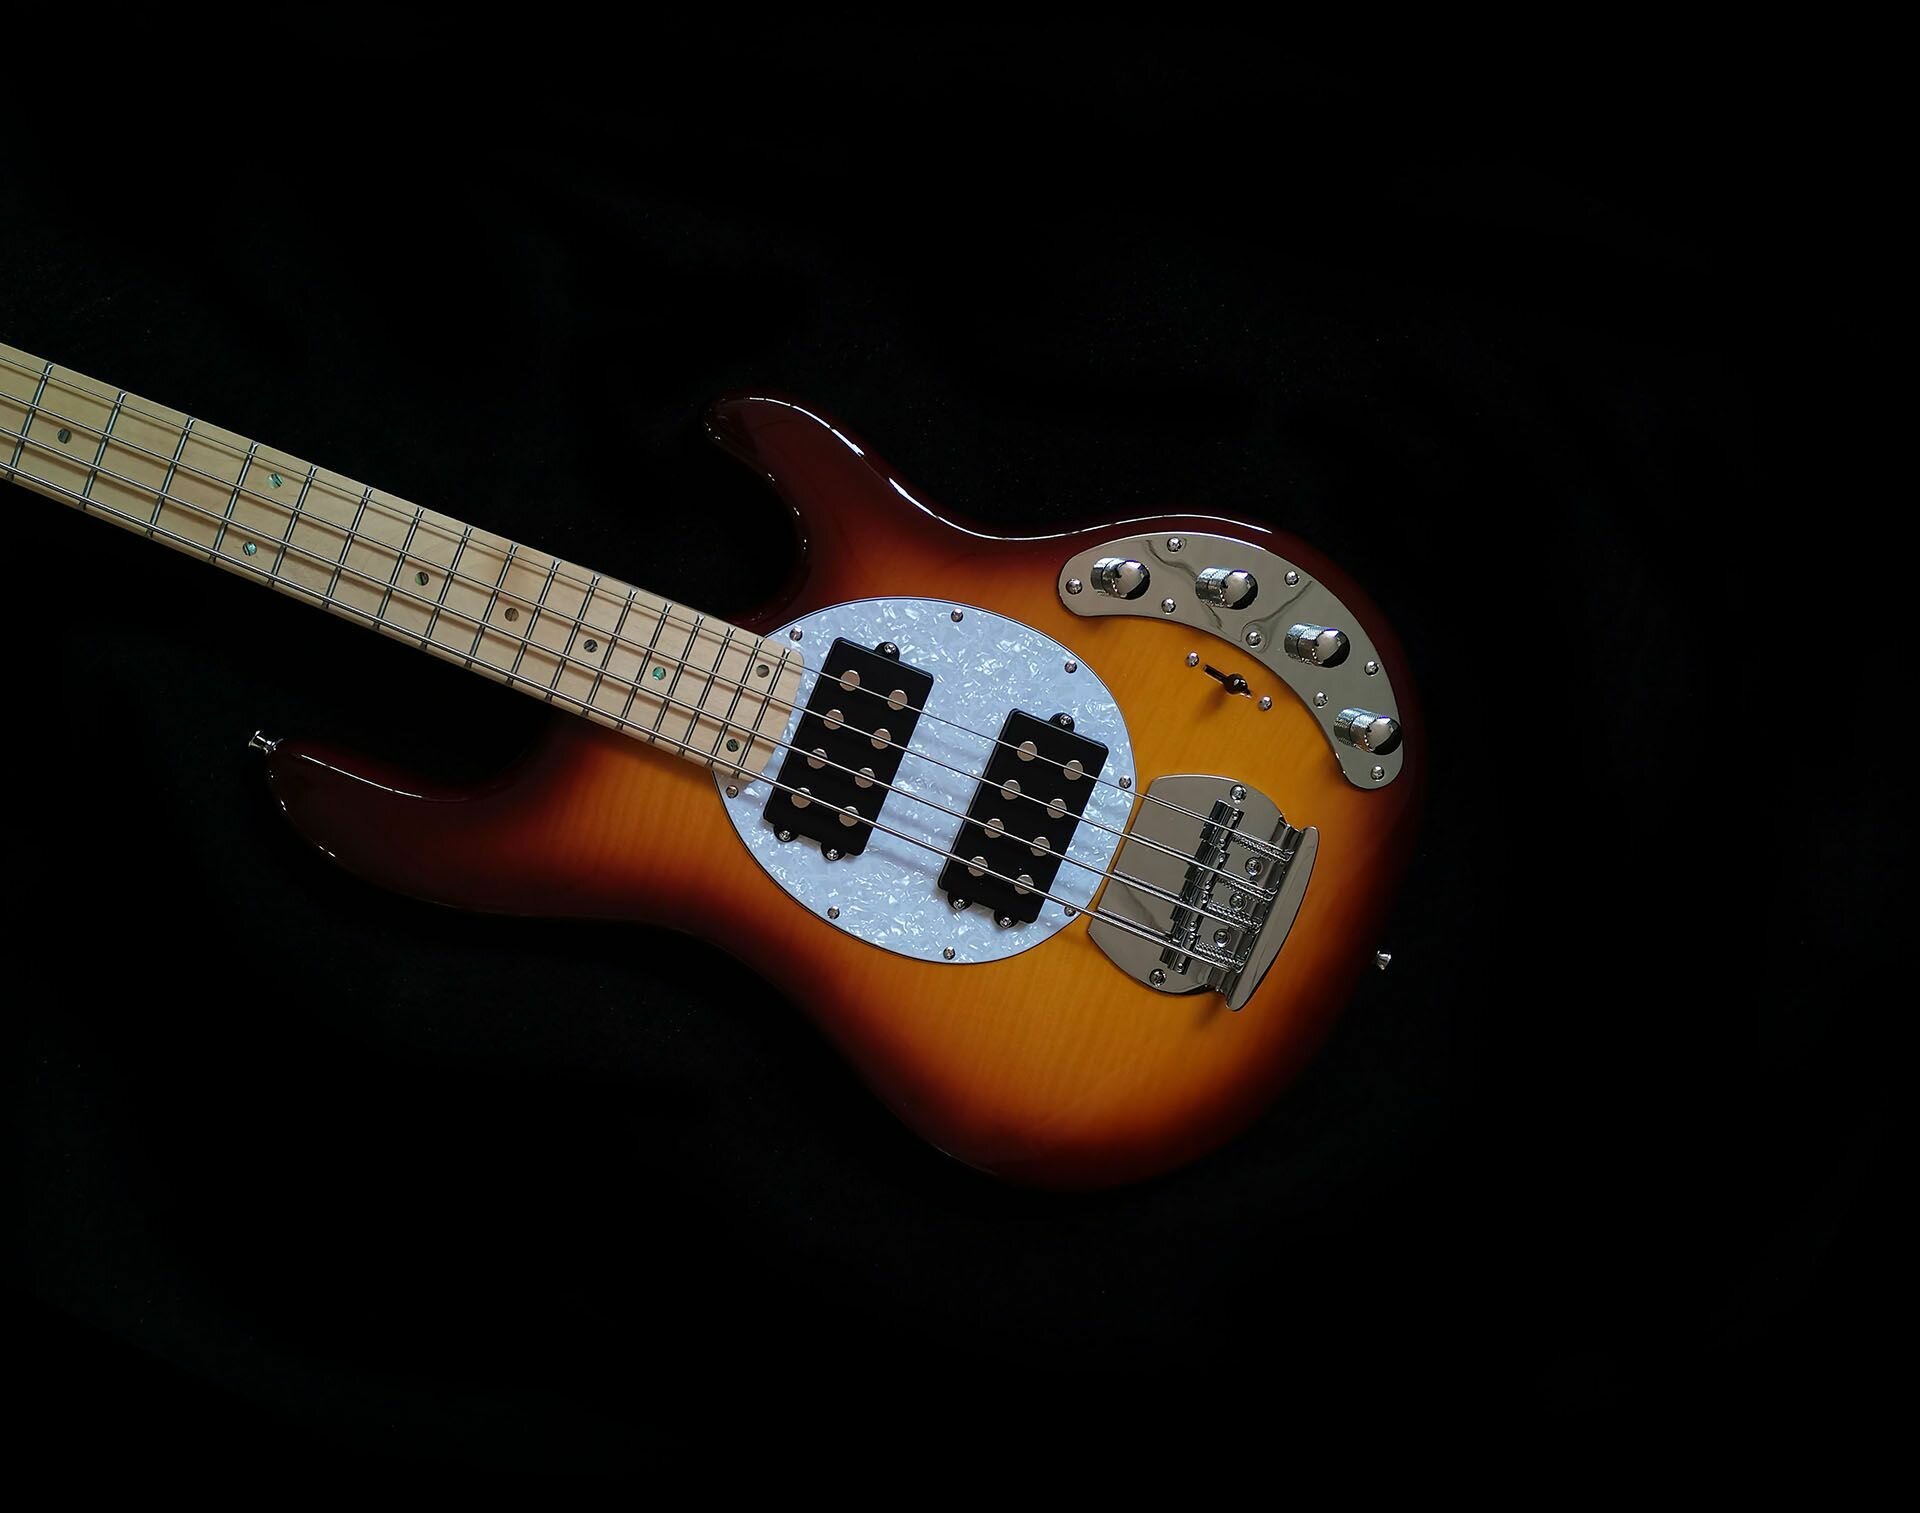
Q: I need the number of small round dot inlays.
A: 9